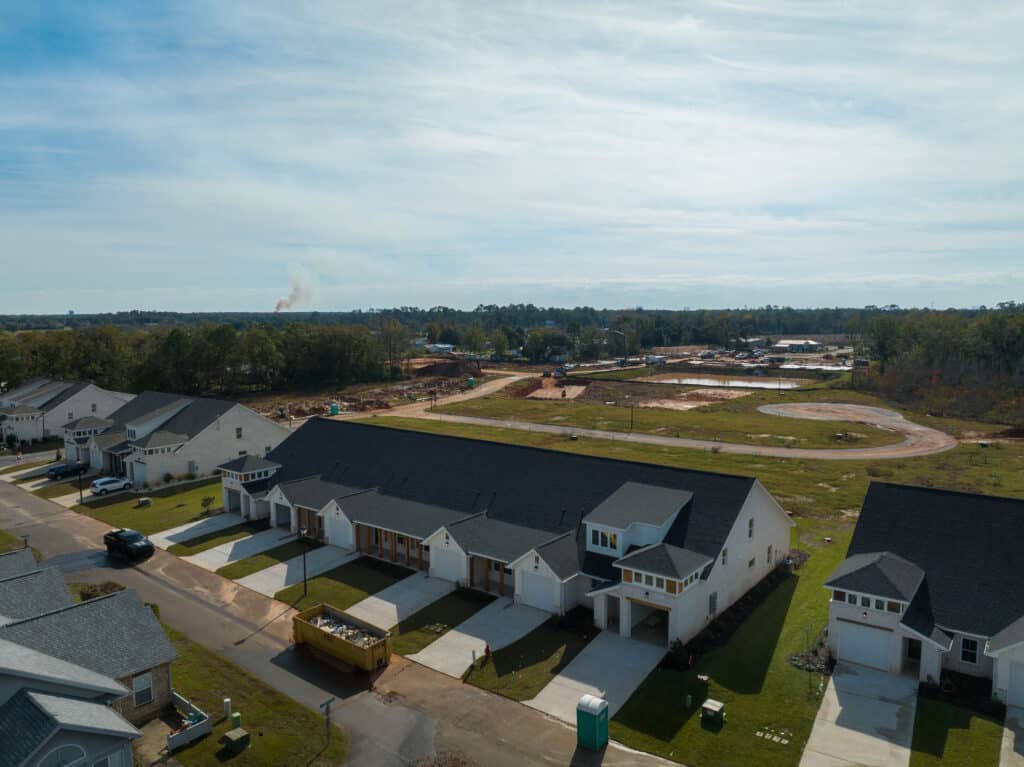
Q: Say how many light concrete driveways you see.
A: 11